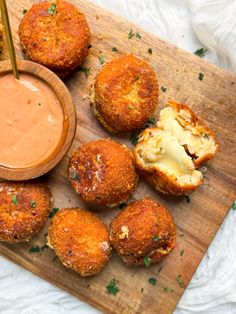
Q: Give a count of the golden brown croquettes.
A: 7